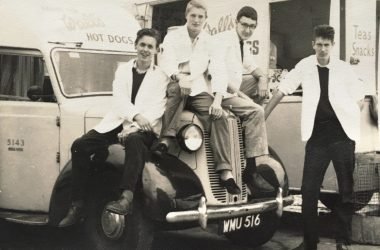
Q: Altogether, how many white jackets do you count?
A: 4